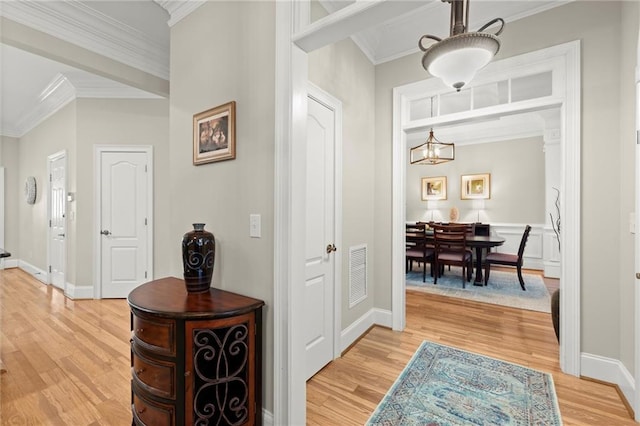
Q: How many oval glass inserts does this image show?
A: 0